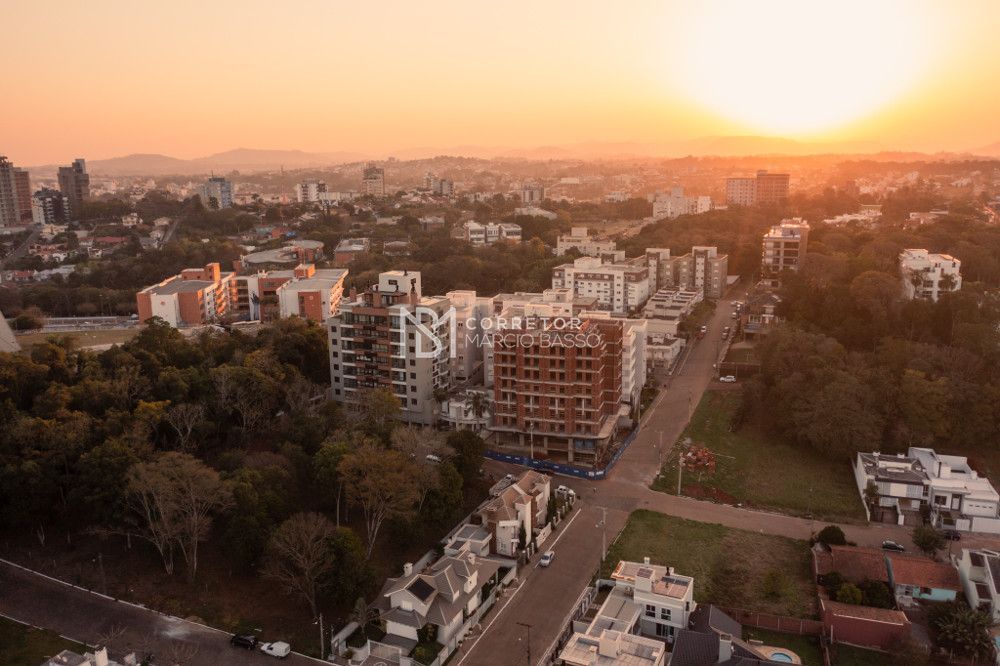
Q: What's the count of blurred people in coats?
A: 0